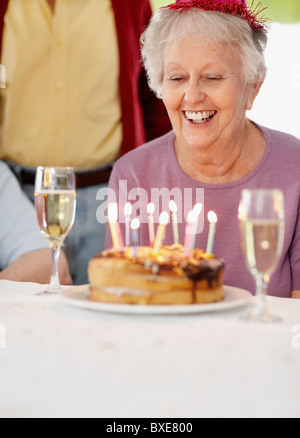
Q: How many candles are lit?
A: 10